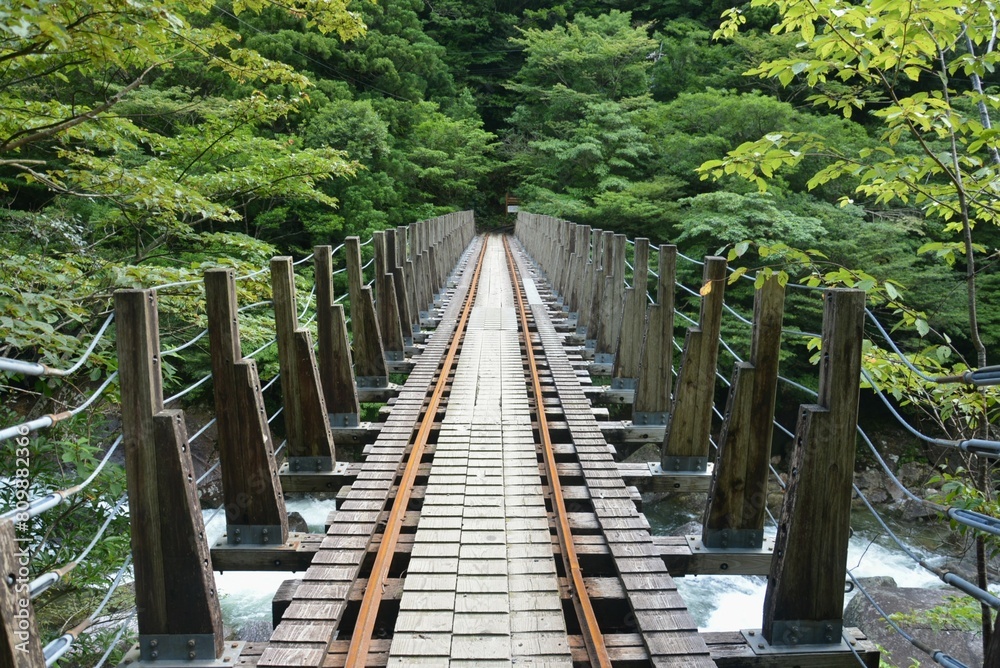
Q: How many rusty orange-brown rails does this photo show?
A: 2